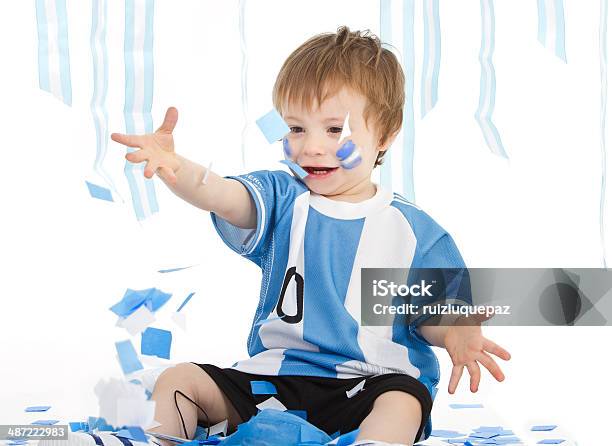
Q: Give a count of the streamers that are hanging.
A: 9